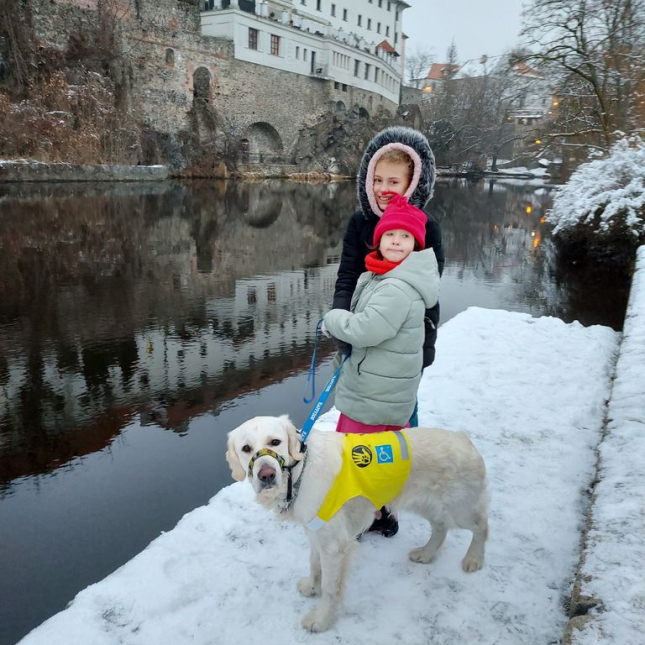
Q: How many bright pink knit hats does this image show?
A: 1